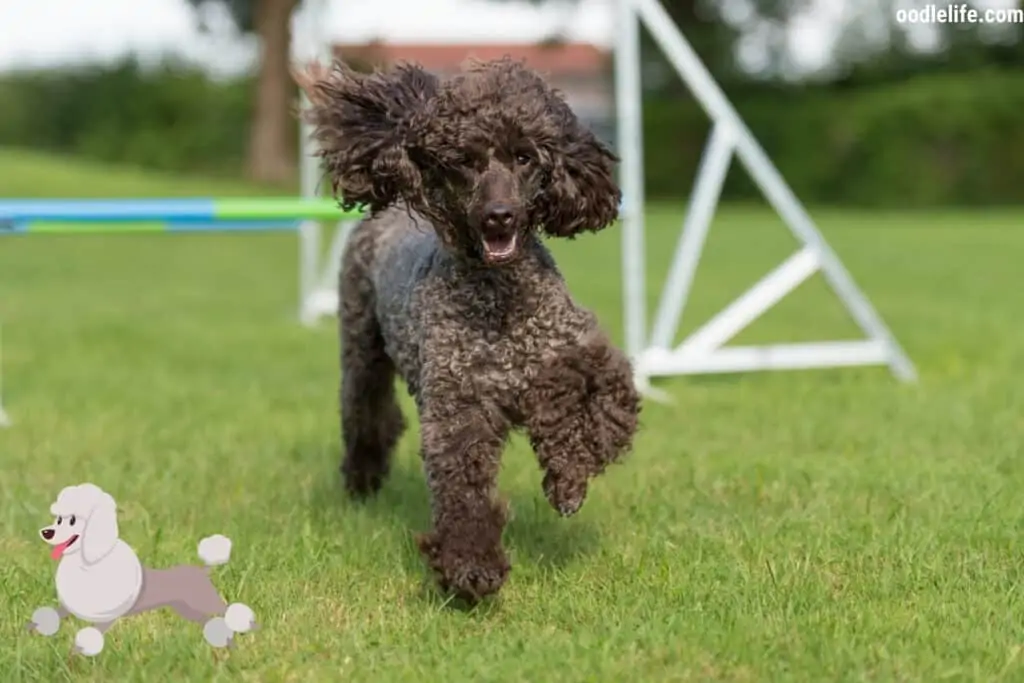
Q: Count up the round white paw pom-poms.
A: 4